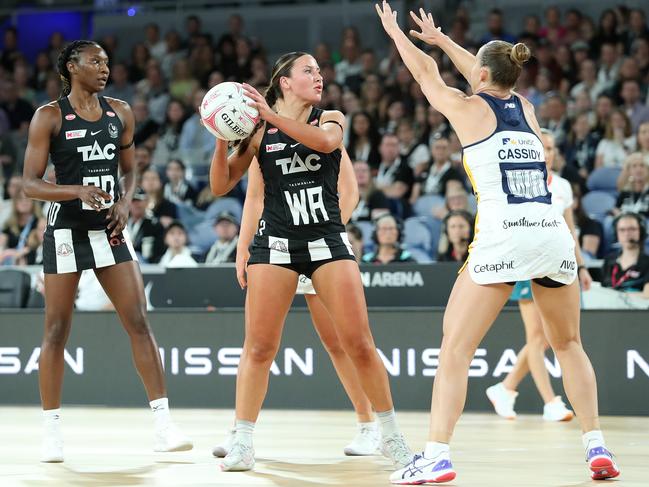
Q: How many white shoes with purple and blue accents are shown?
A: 2